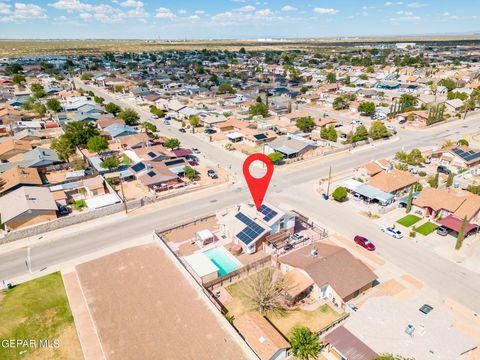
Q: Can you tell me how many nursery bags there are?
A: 0